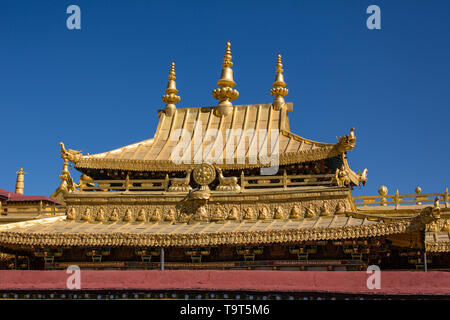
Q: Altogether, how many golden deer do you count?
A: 2